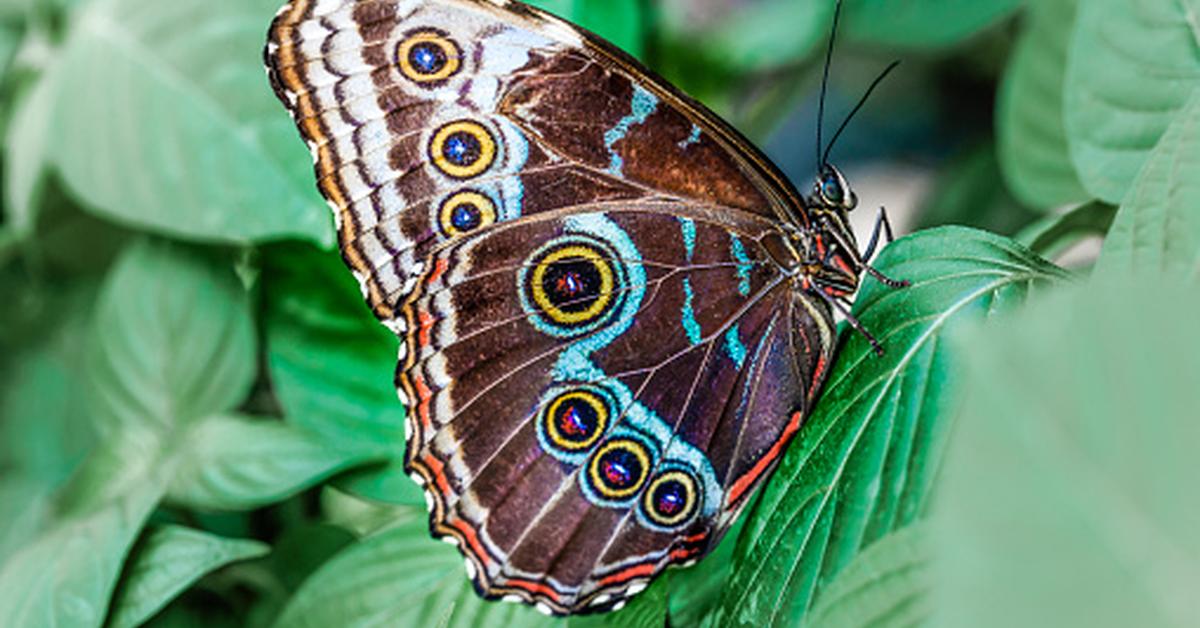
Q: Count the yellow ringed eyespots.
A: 7